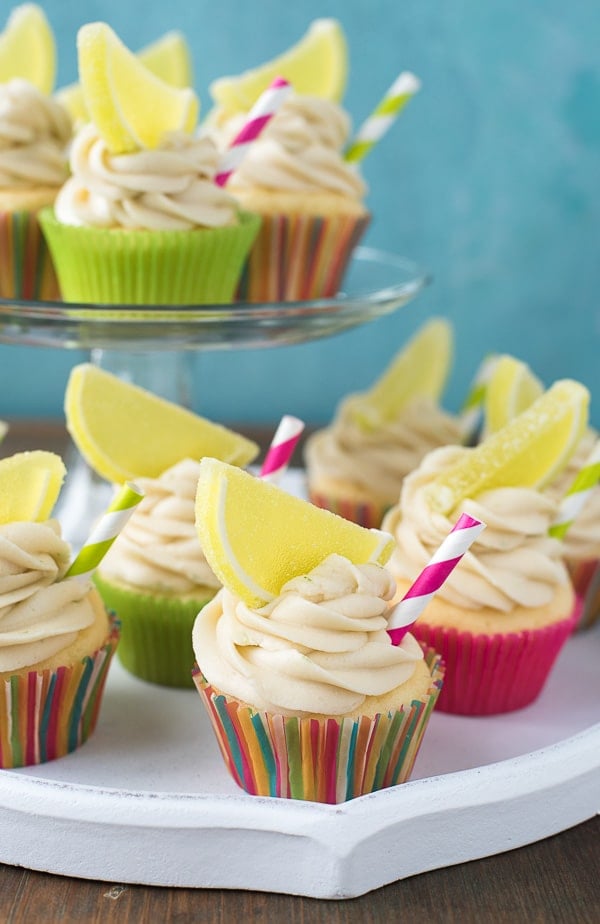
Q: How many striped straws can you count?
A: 7